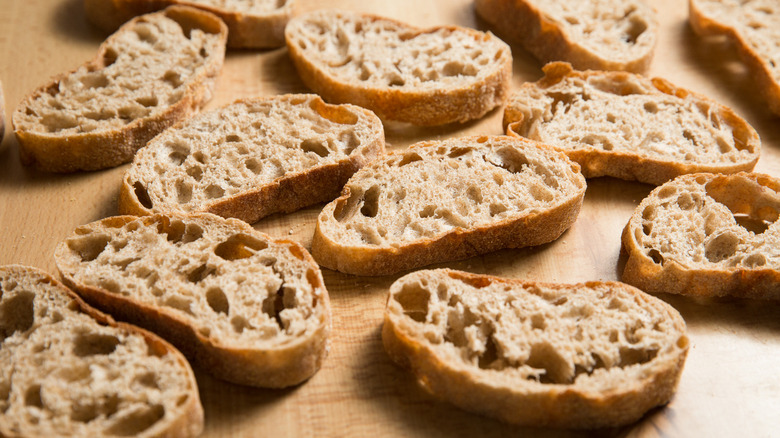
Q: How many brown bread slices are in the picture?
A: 12